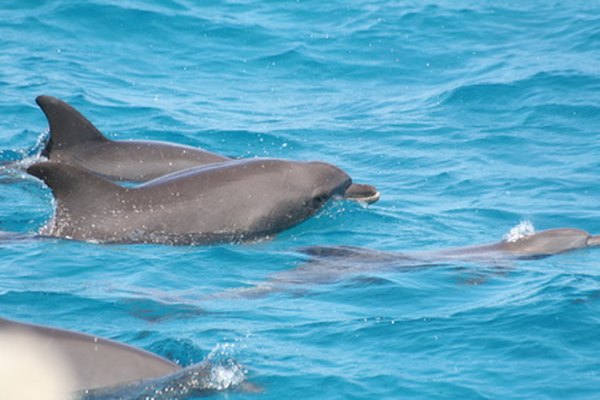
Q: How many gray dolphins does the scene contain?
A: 4